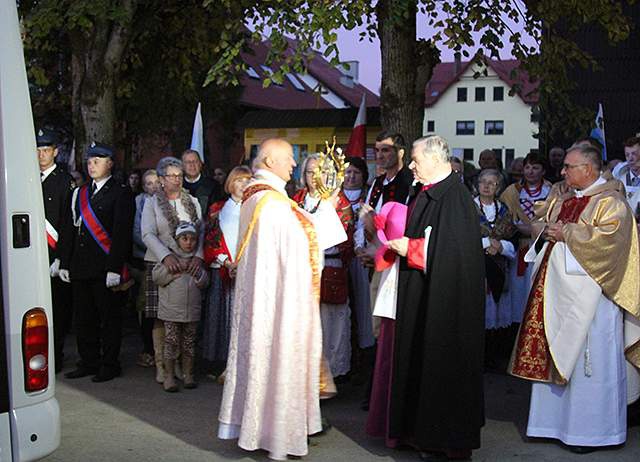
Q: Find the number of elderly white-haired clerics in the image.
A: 3